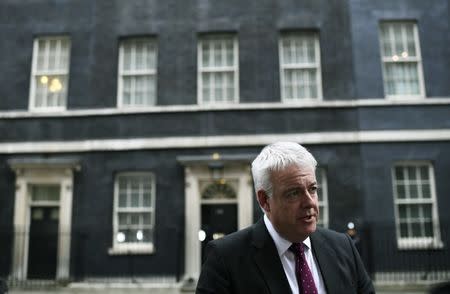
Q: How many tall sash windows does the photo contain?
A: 8